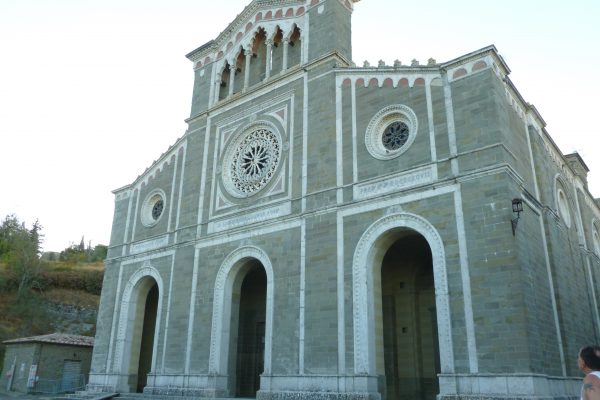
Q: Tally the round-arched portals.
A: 3